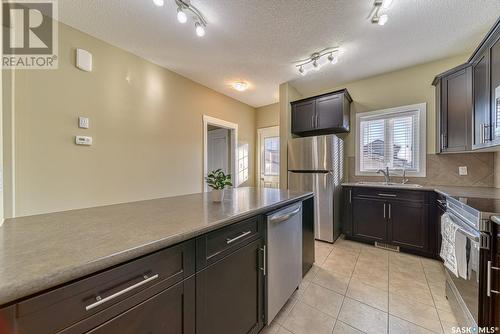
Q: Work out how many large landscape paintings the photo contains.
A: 0